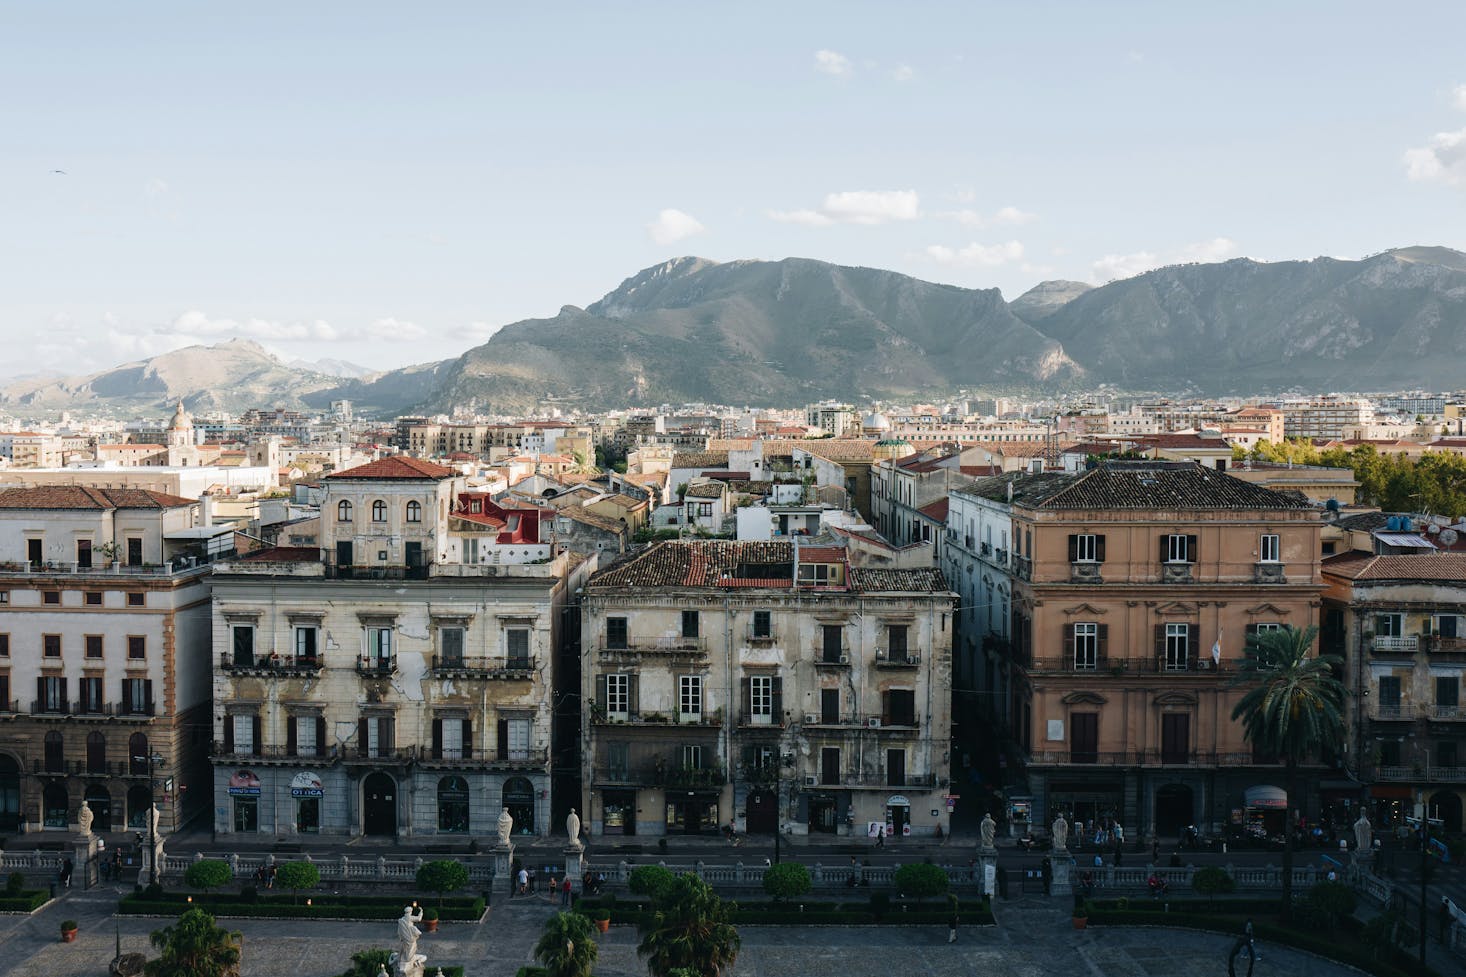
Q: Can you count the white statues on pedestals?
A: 8